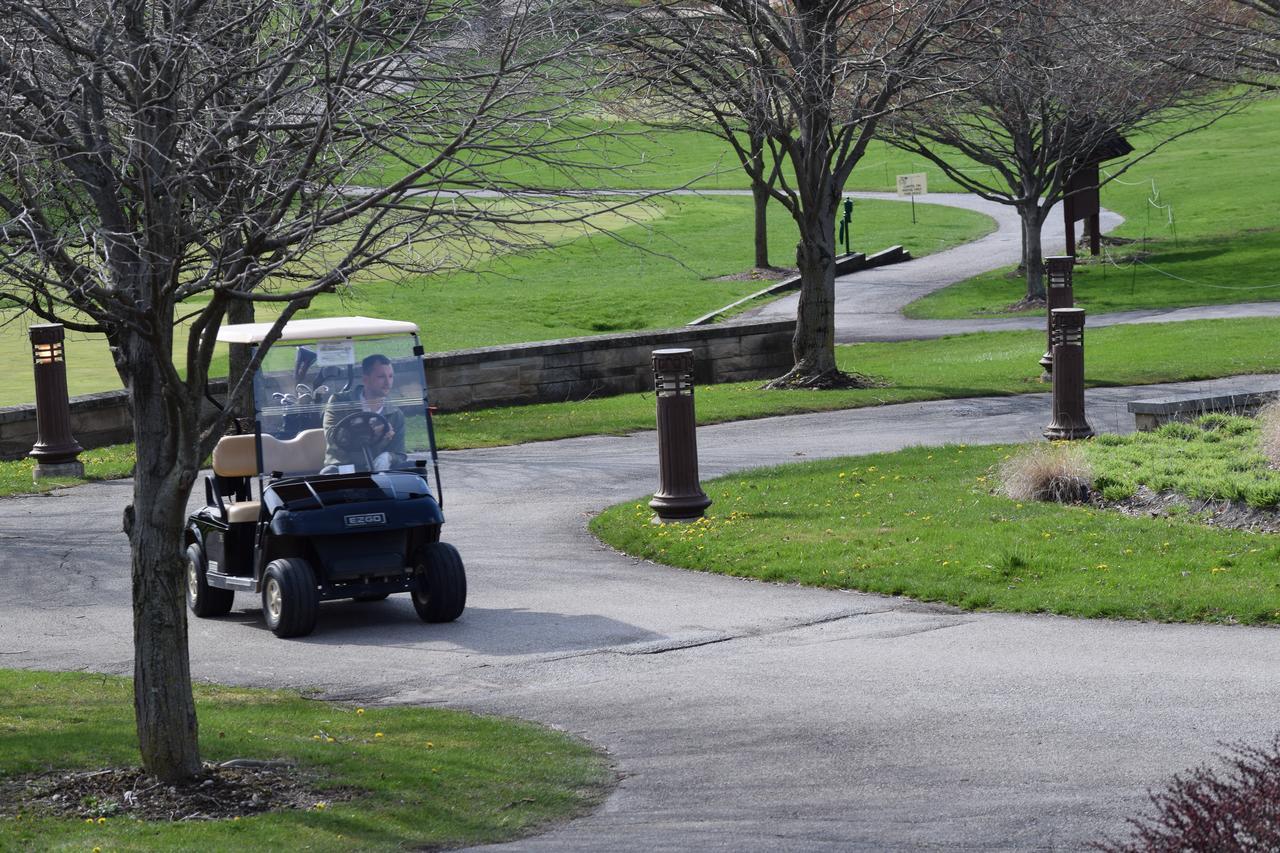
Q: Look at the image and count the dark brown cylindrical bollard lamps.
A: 4